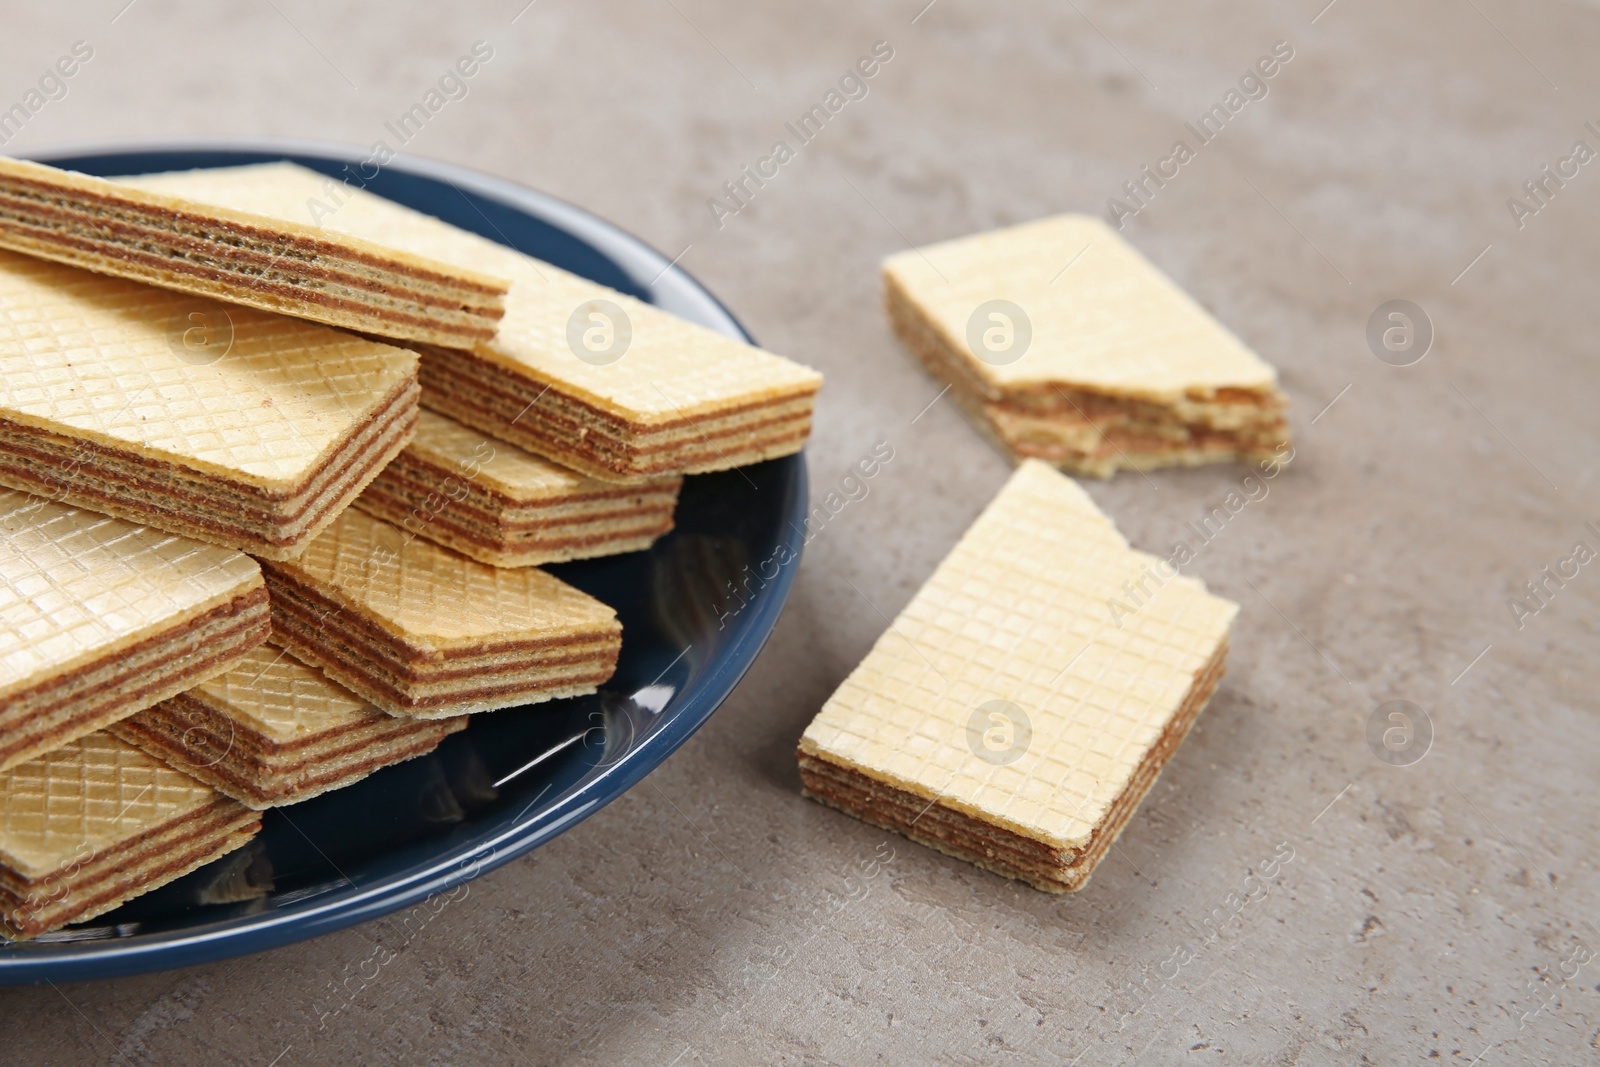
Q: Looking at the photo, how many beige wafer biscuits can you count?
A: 10